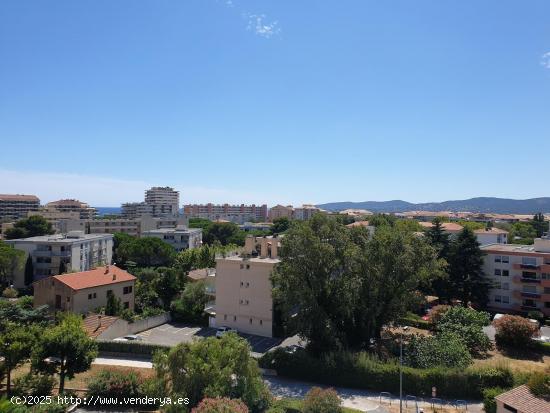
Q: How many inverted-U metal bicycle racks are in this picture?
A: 4